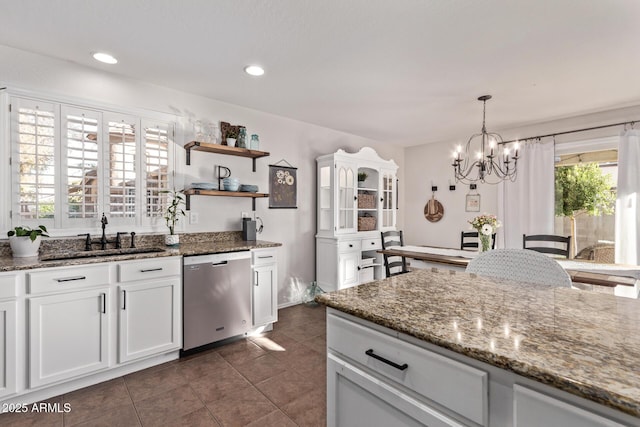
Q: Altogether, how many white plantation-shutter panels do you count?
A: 4